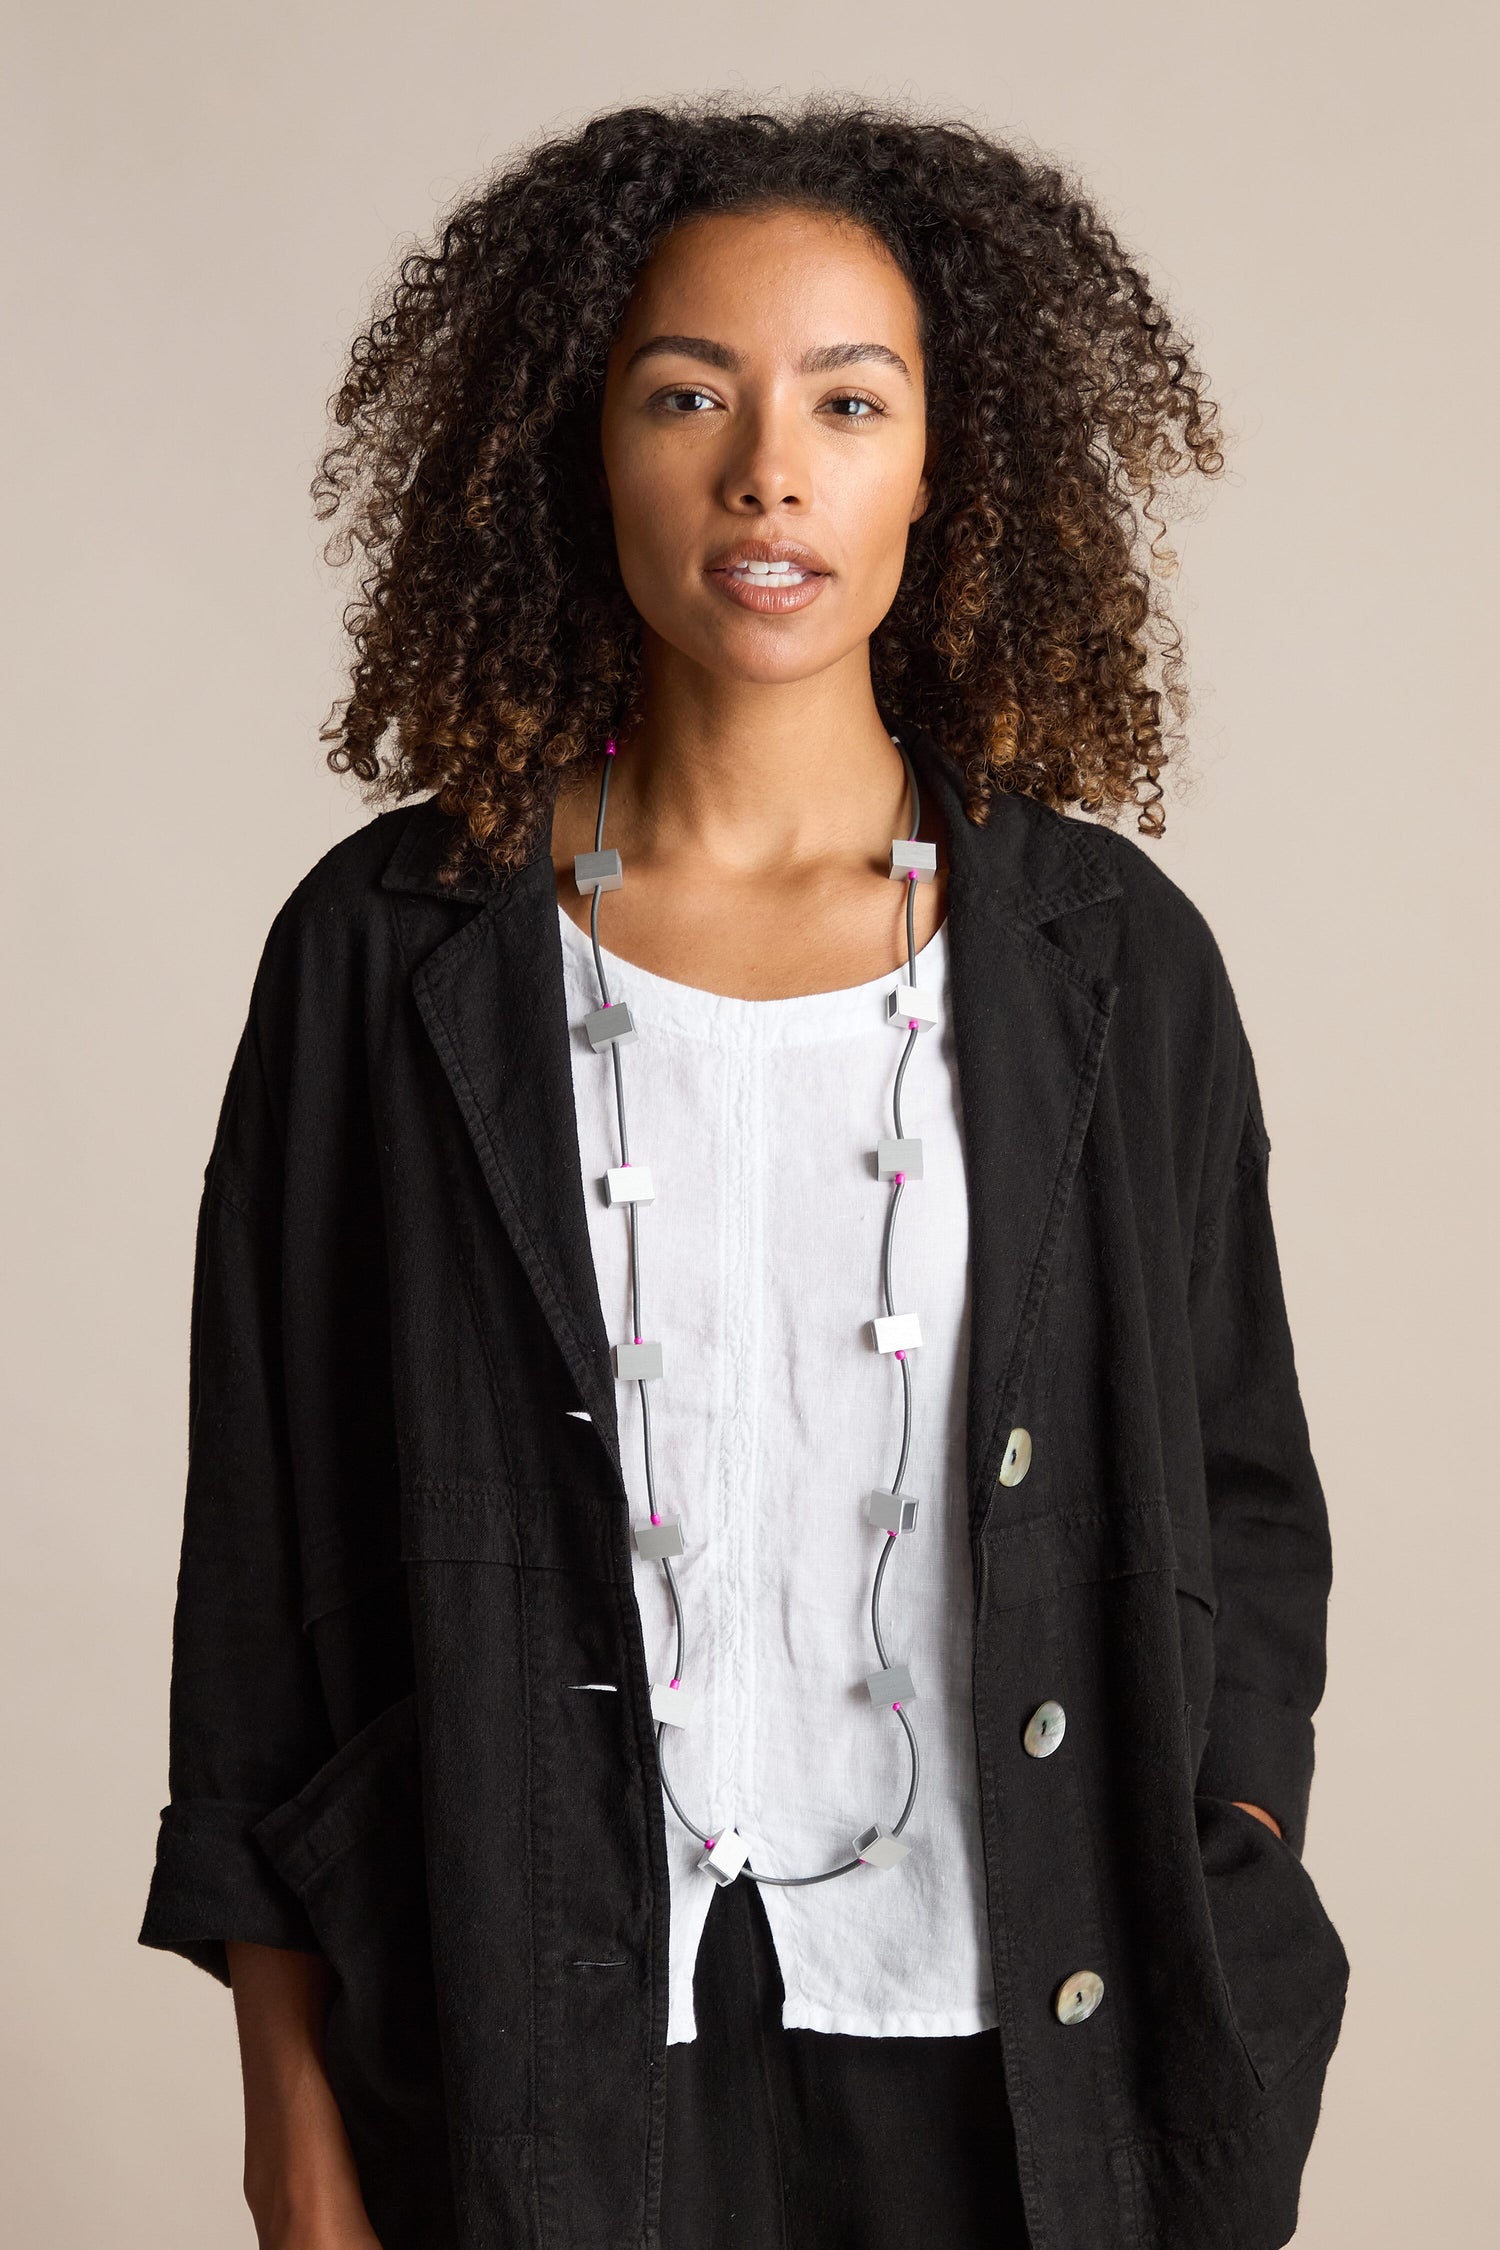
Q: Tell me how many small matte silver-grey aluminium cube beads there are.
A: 14